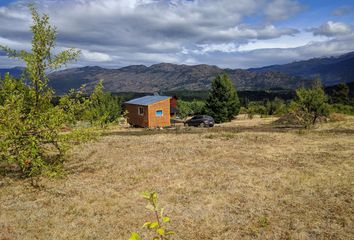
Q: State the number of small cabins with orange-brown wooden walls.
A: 1